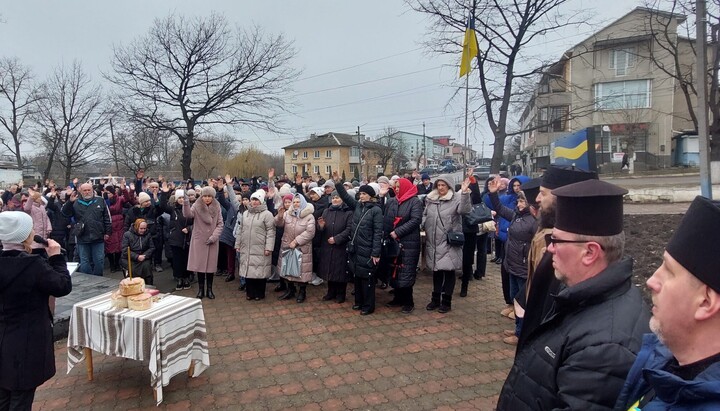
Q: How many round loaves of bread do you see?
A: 3